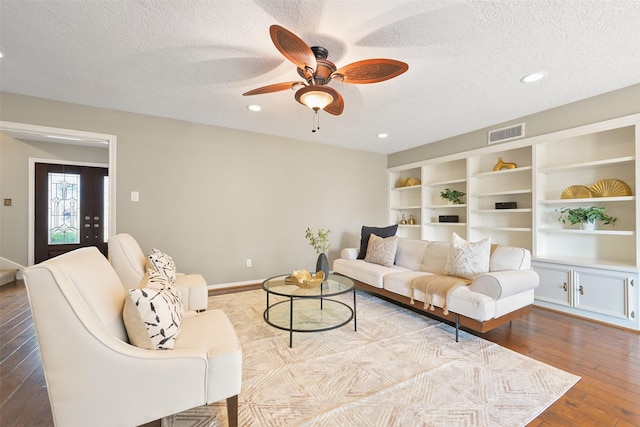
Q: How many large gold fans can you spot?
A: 2